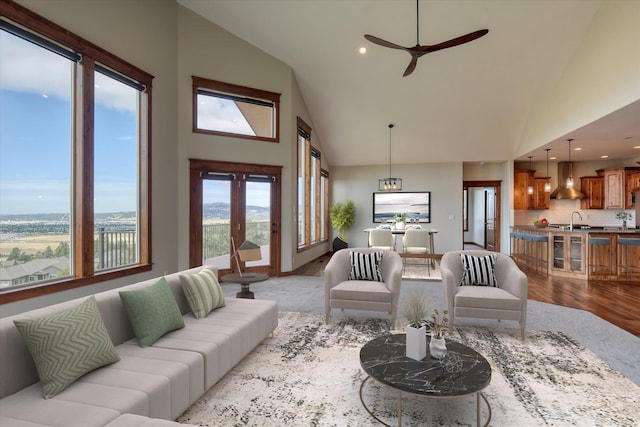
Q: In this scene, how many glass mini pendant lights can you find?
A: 3